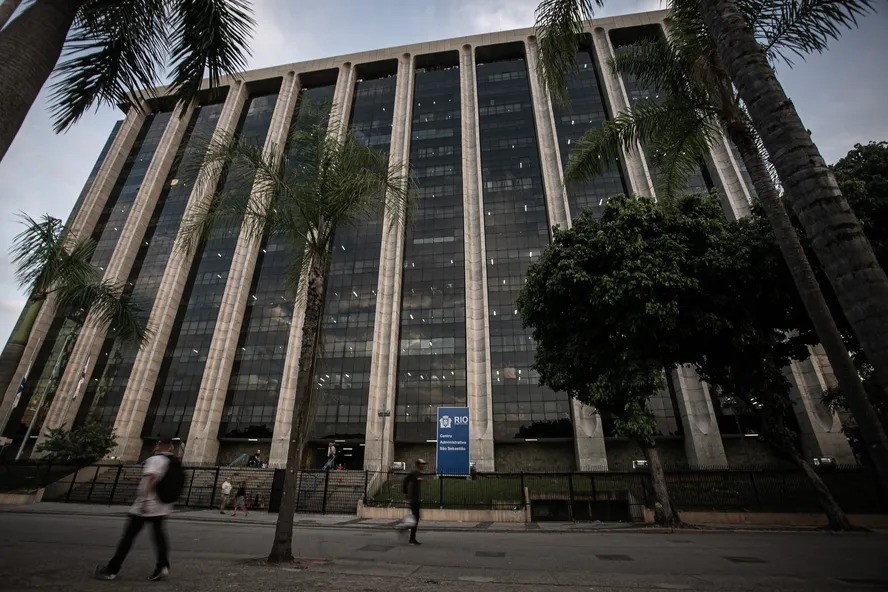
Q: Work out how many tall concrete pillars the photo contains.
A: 10